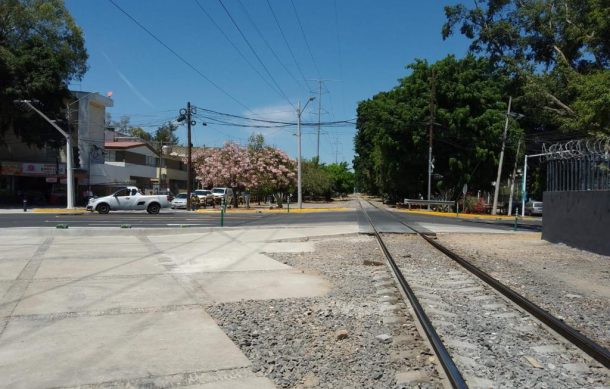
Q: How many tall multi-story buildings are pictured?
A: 1